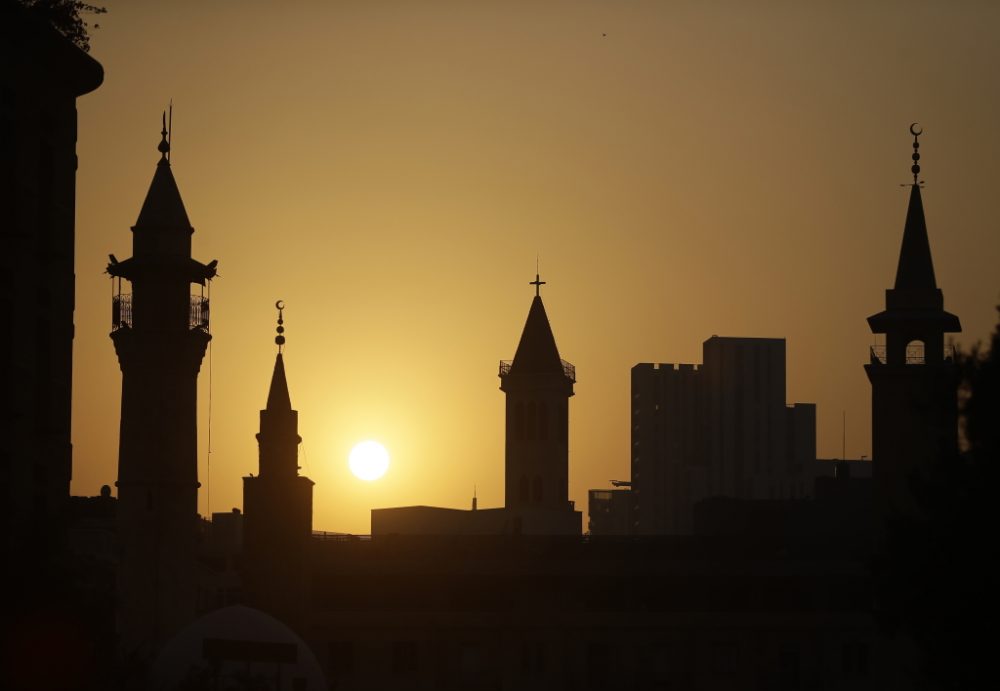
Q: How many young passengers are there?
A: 0